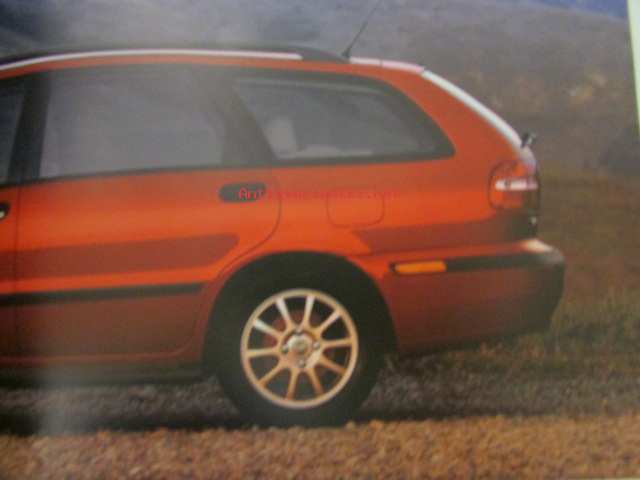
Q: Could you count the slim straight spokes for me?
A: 10